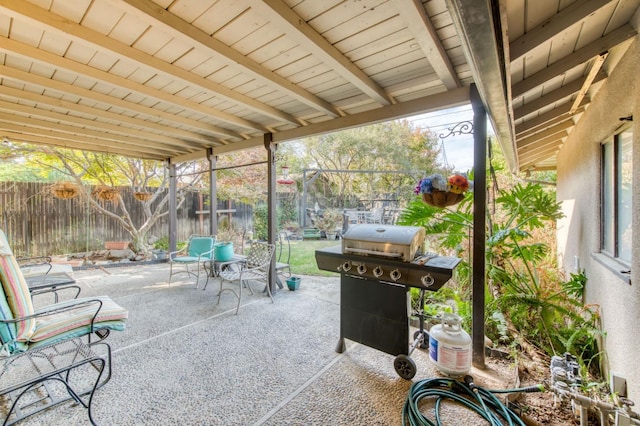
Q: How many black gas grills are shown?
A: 1